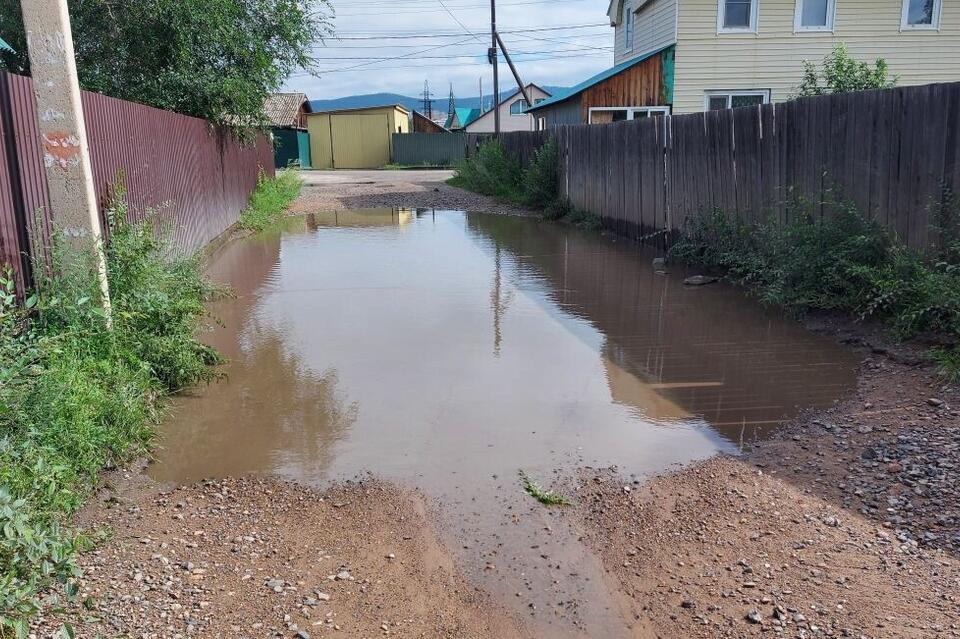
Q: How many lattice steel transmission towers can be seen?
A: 2